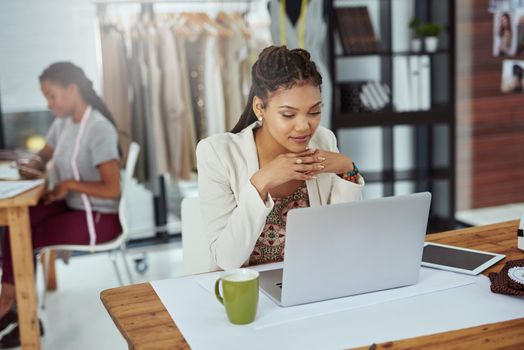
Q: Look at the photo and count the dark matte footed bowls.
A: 0